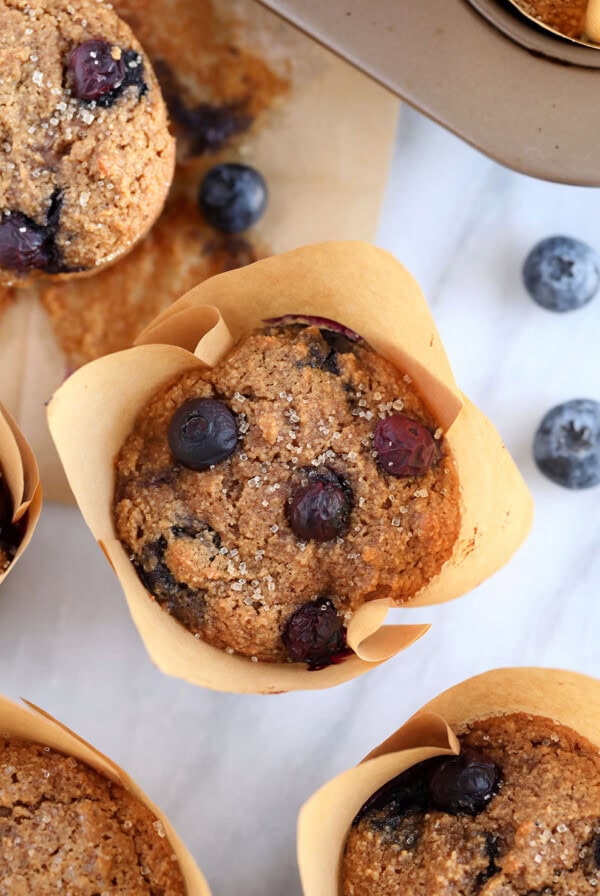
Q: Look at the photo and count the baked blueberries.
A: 7